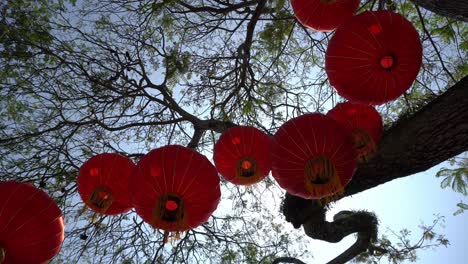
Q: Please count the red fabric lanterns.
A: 8